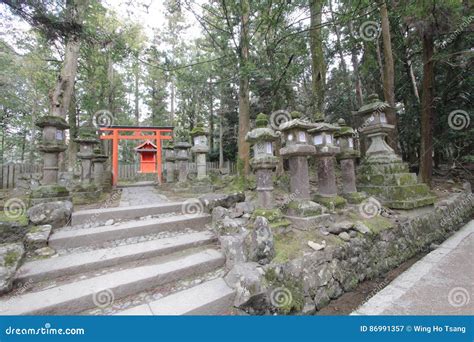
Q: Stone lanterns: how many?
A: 11